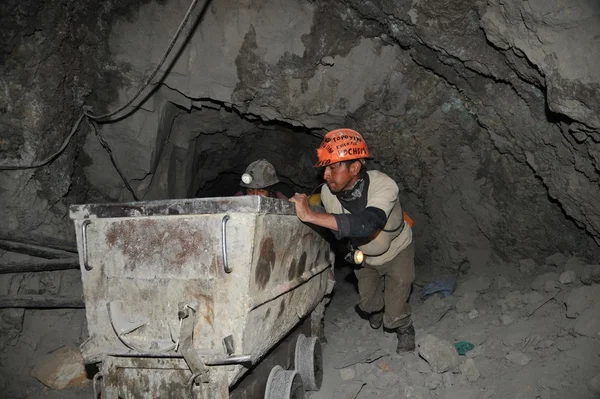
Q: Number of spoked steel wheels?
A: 2